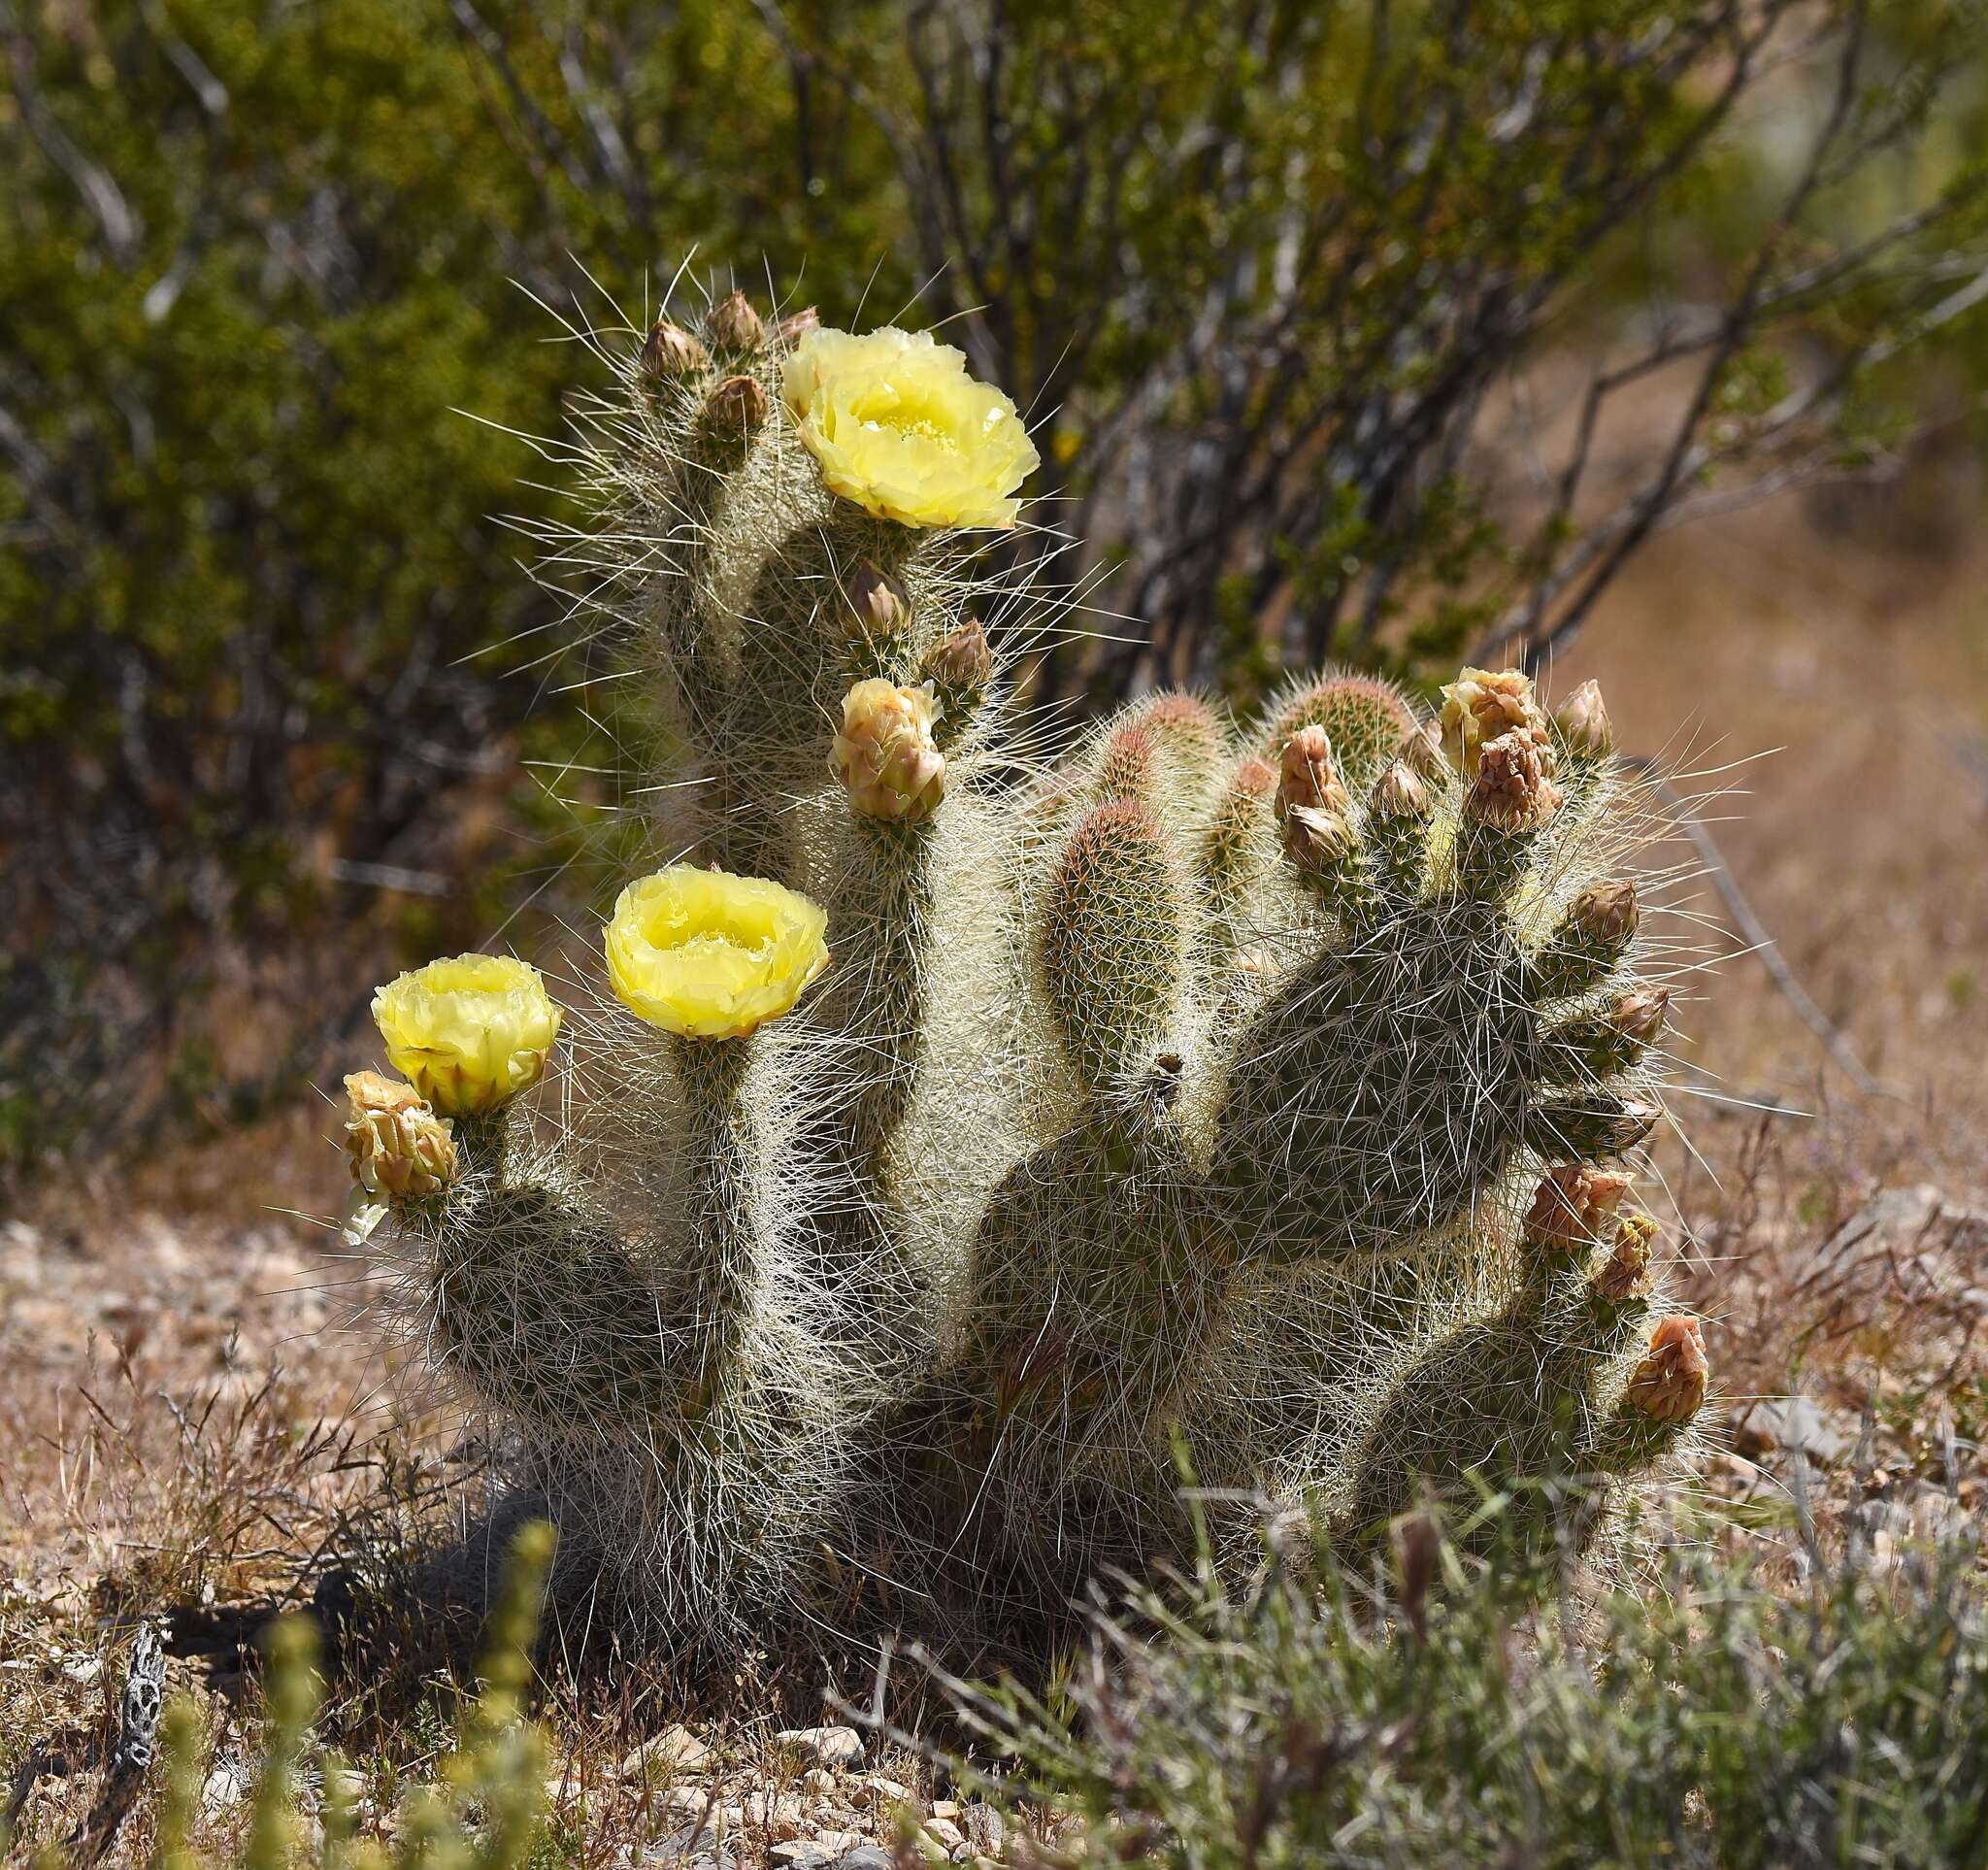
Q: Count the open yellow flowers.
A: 3